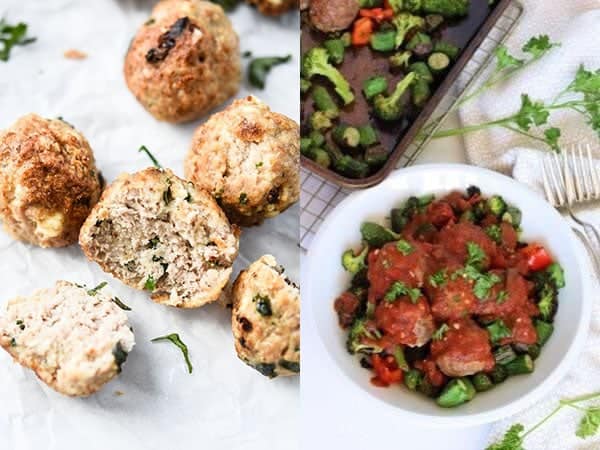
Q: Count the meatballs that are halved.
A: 2